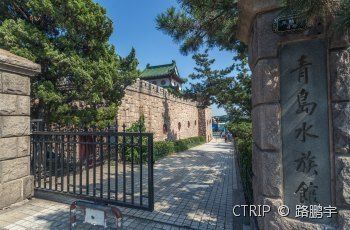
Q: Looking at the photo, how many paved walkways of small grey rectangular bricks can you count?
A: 1